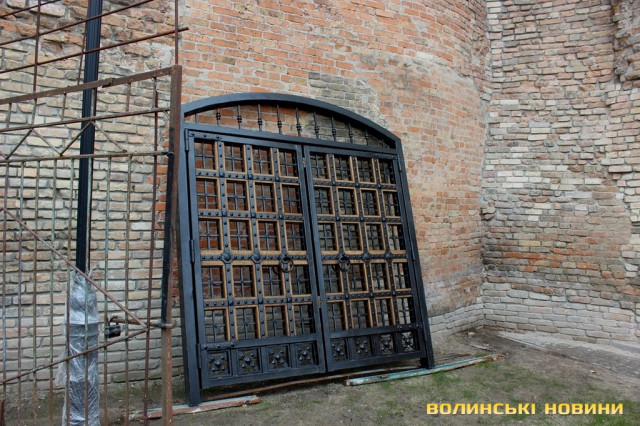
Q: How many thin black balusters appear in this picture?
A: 11